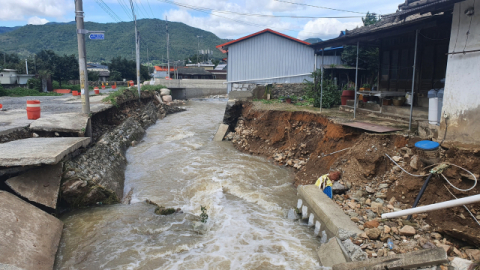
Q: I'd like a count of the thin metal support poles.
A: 3